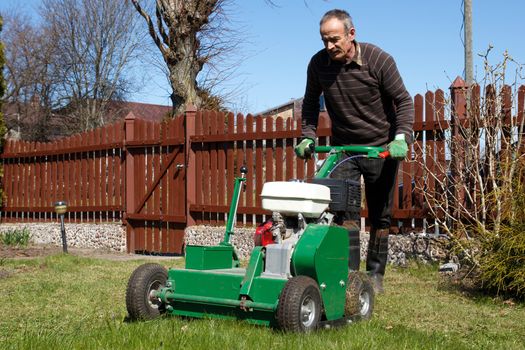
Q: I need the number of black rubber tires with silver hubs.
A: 3